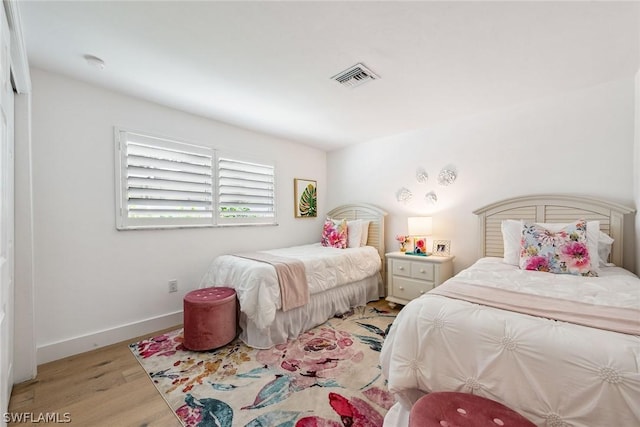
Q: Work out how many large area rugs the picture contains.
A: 1